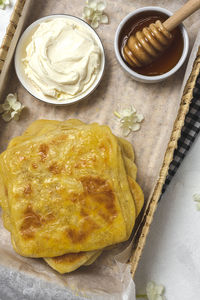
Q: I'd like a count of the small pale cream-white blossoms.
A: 6